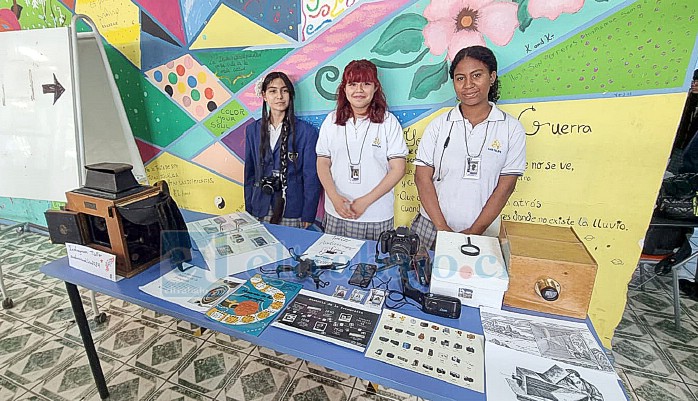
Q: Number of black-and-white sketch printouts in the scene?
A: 2